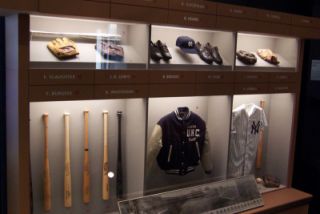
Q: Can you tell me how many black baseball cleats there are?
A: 4